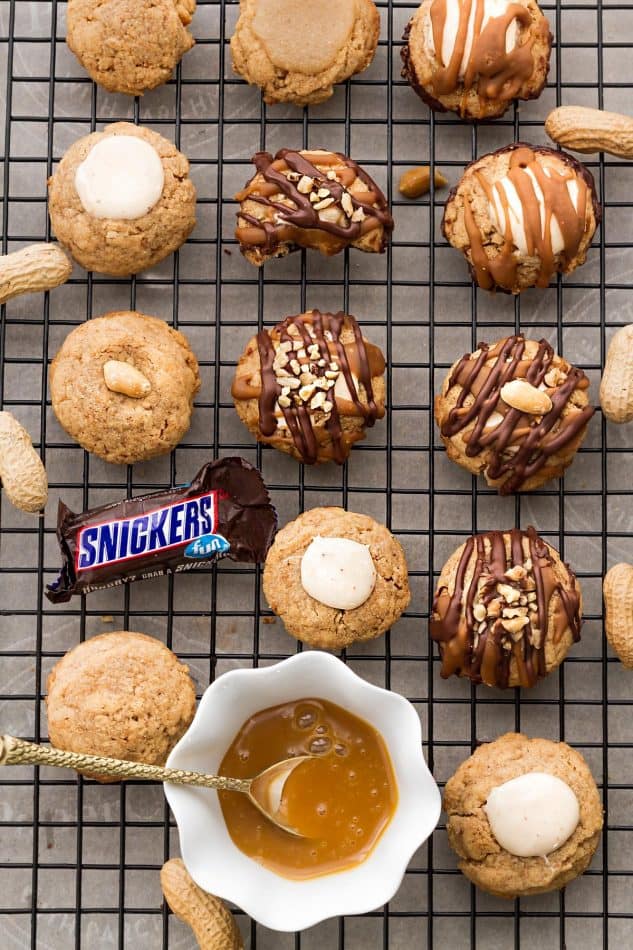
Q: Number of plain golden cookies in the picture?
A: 2